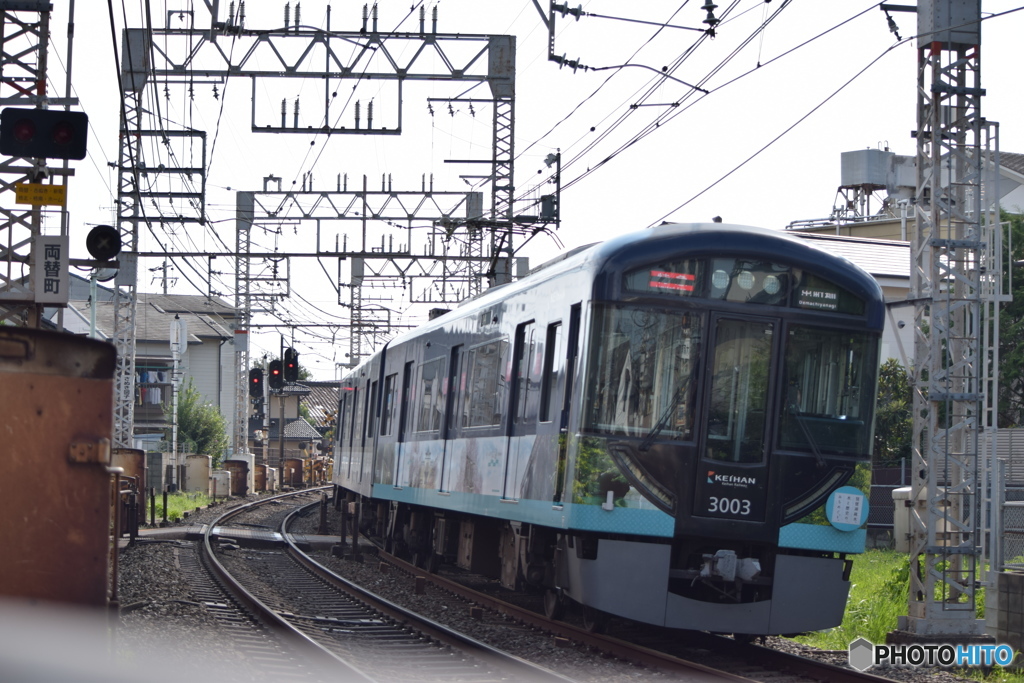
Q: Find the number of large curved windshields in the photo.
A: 2